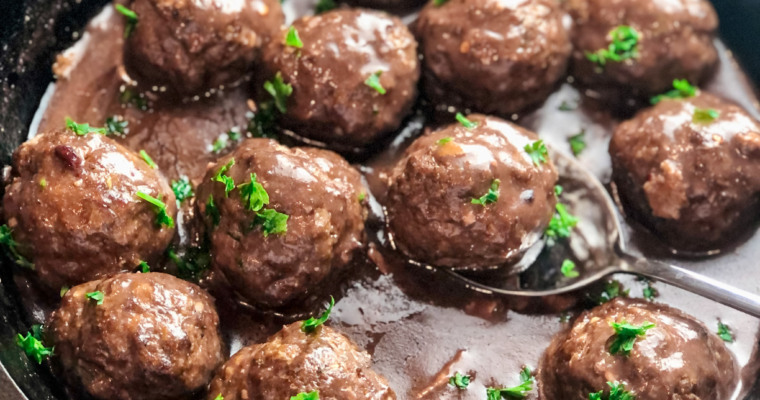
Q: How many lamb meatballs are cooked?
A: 11